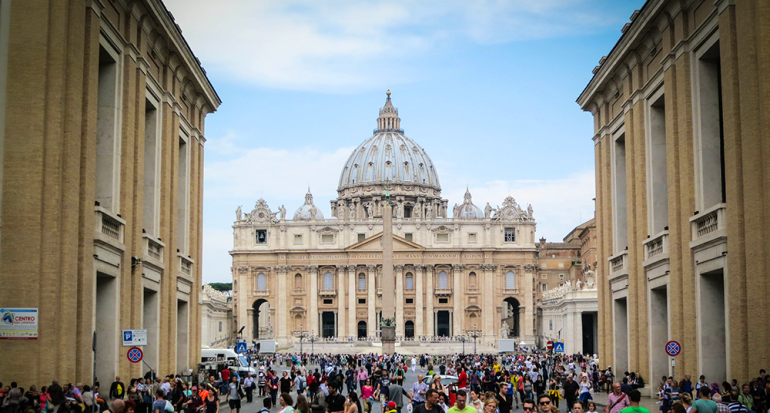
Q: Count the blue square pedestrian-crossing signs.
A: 2